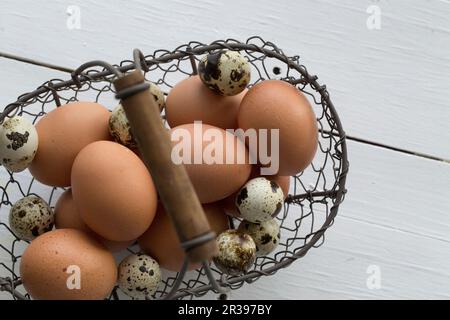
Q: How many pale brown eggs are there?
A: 9